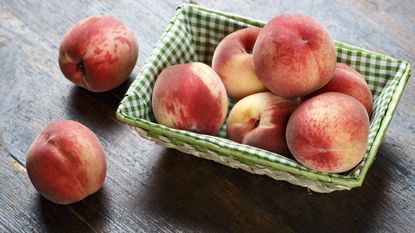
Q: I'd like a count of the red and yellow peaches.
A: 8